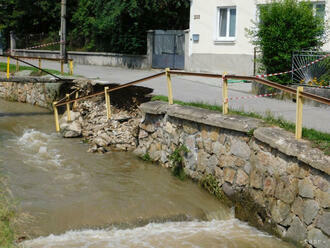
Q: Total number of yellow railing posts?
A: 12